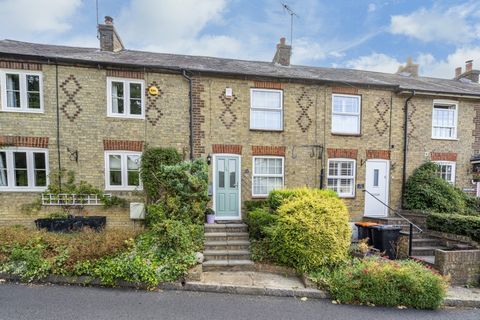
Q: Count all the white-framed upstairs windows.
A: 5